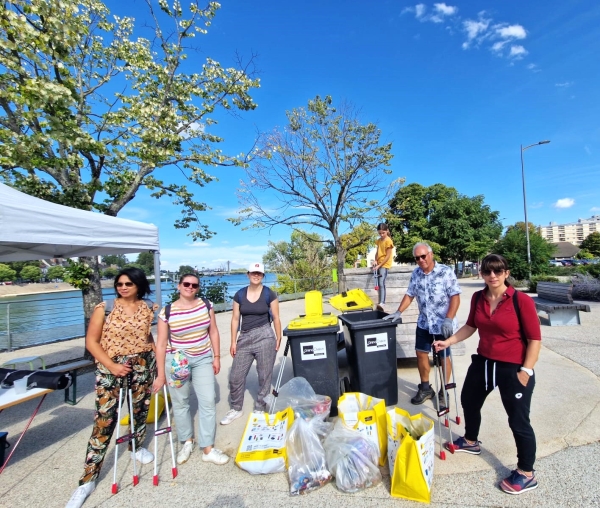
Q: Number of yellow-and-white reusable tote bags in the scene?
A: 3